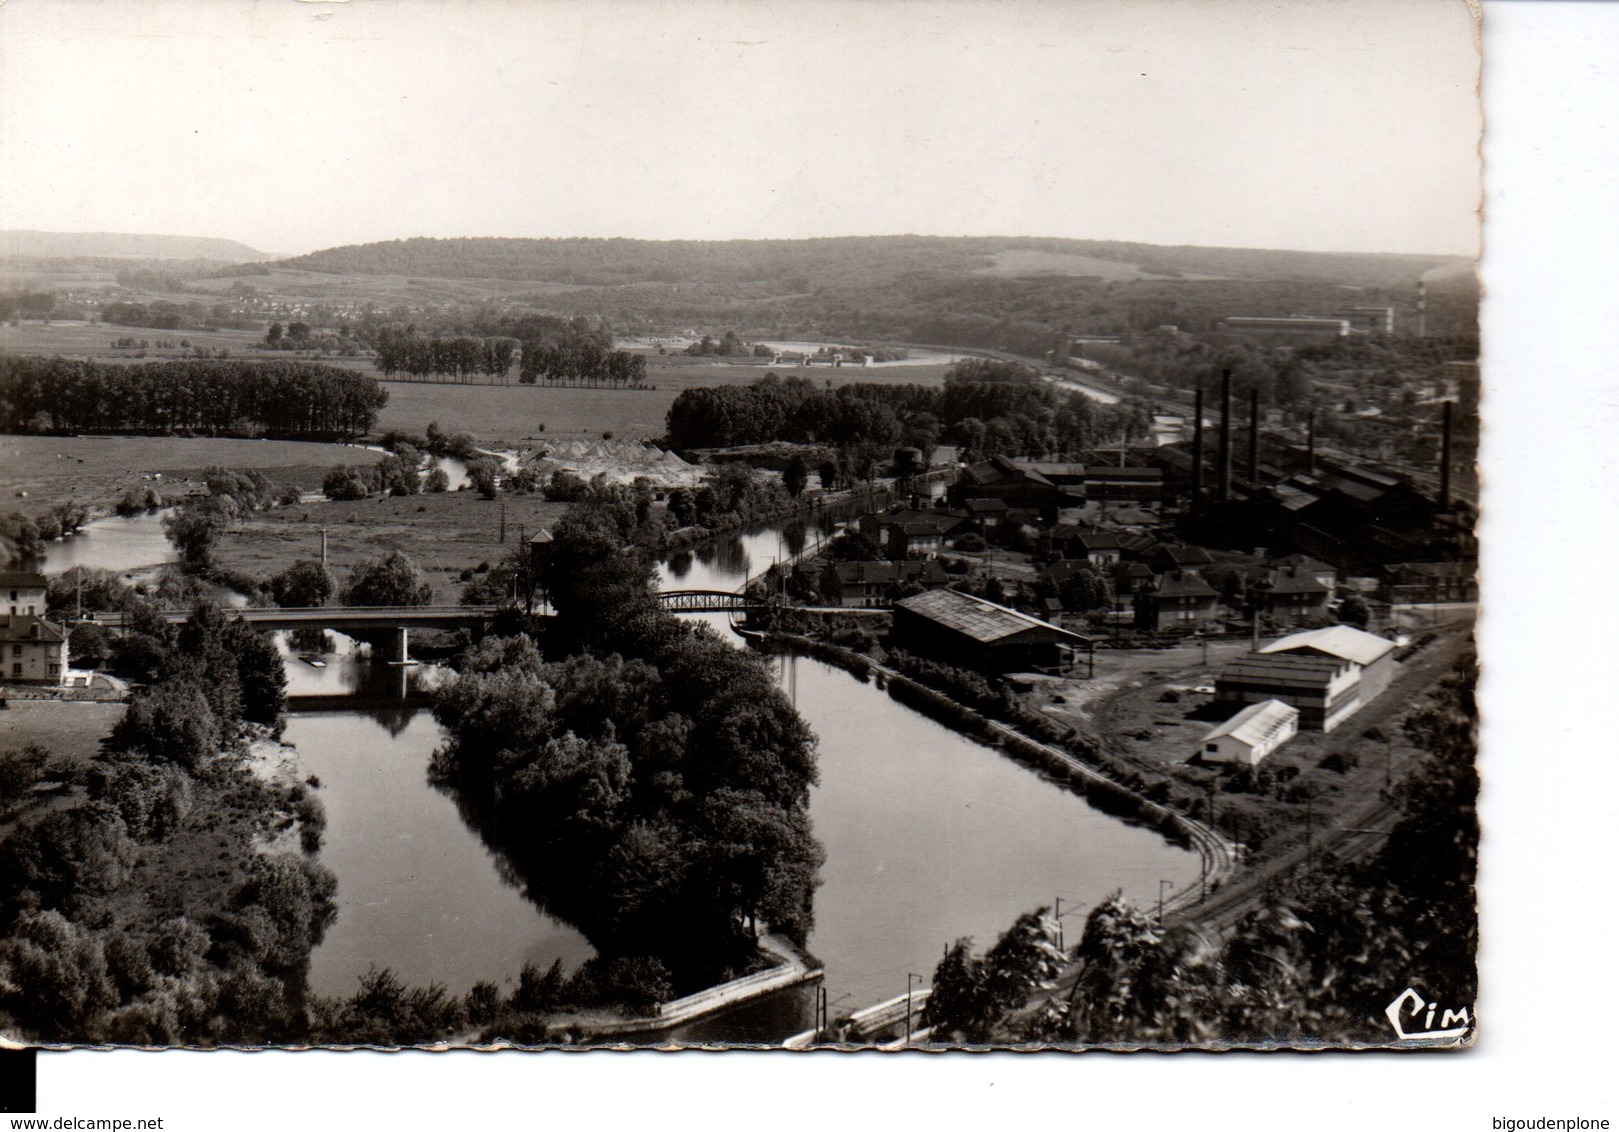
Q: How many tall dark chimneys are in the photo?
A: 5